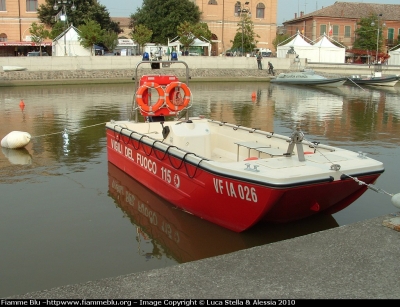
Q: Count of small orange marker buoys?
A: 2